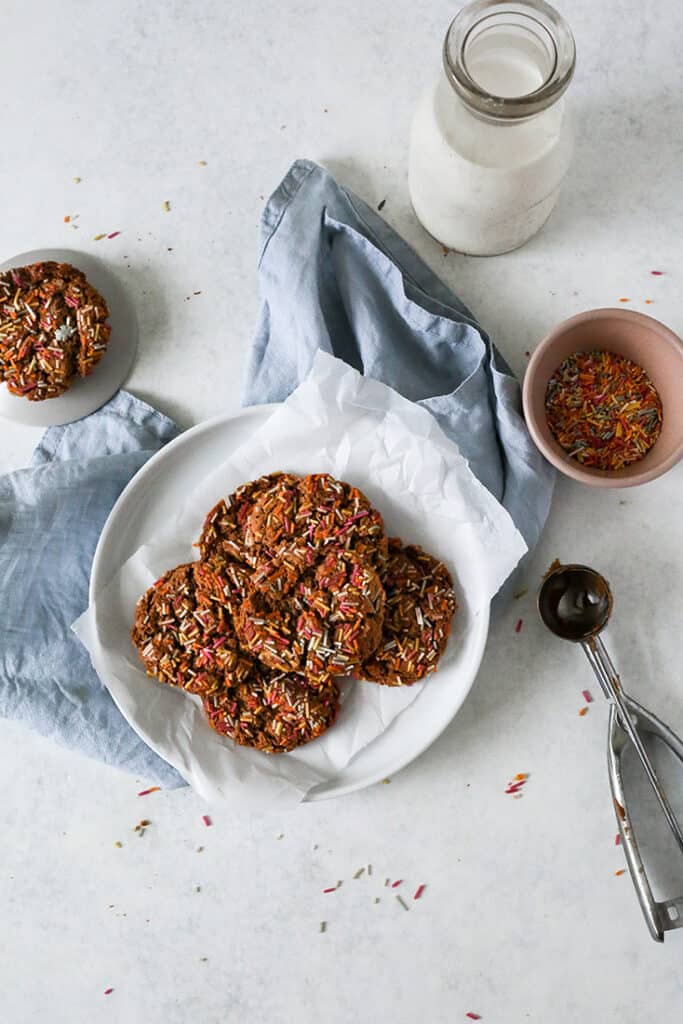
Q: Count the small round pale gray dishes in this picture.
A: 1